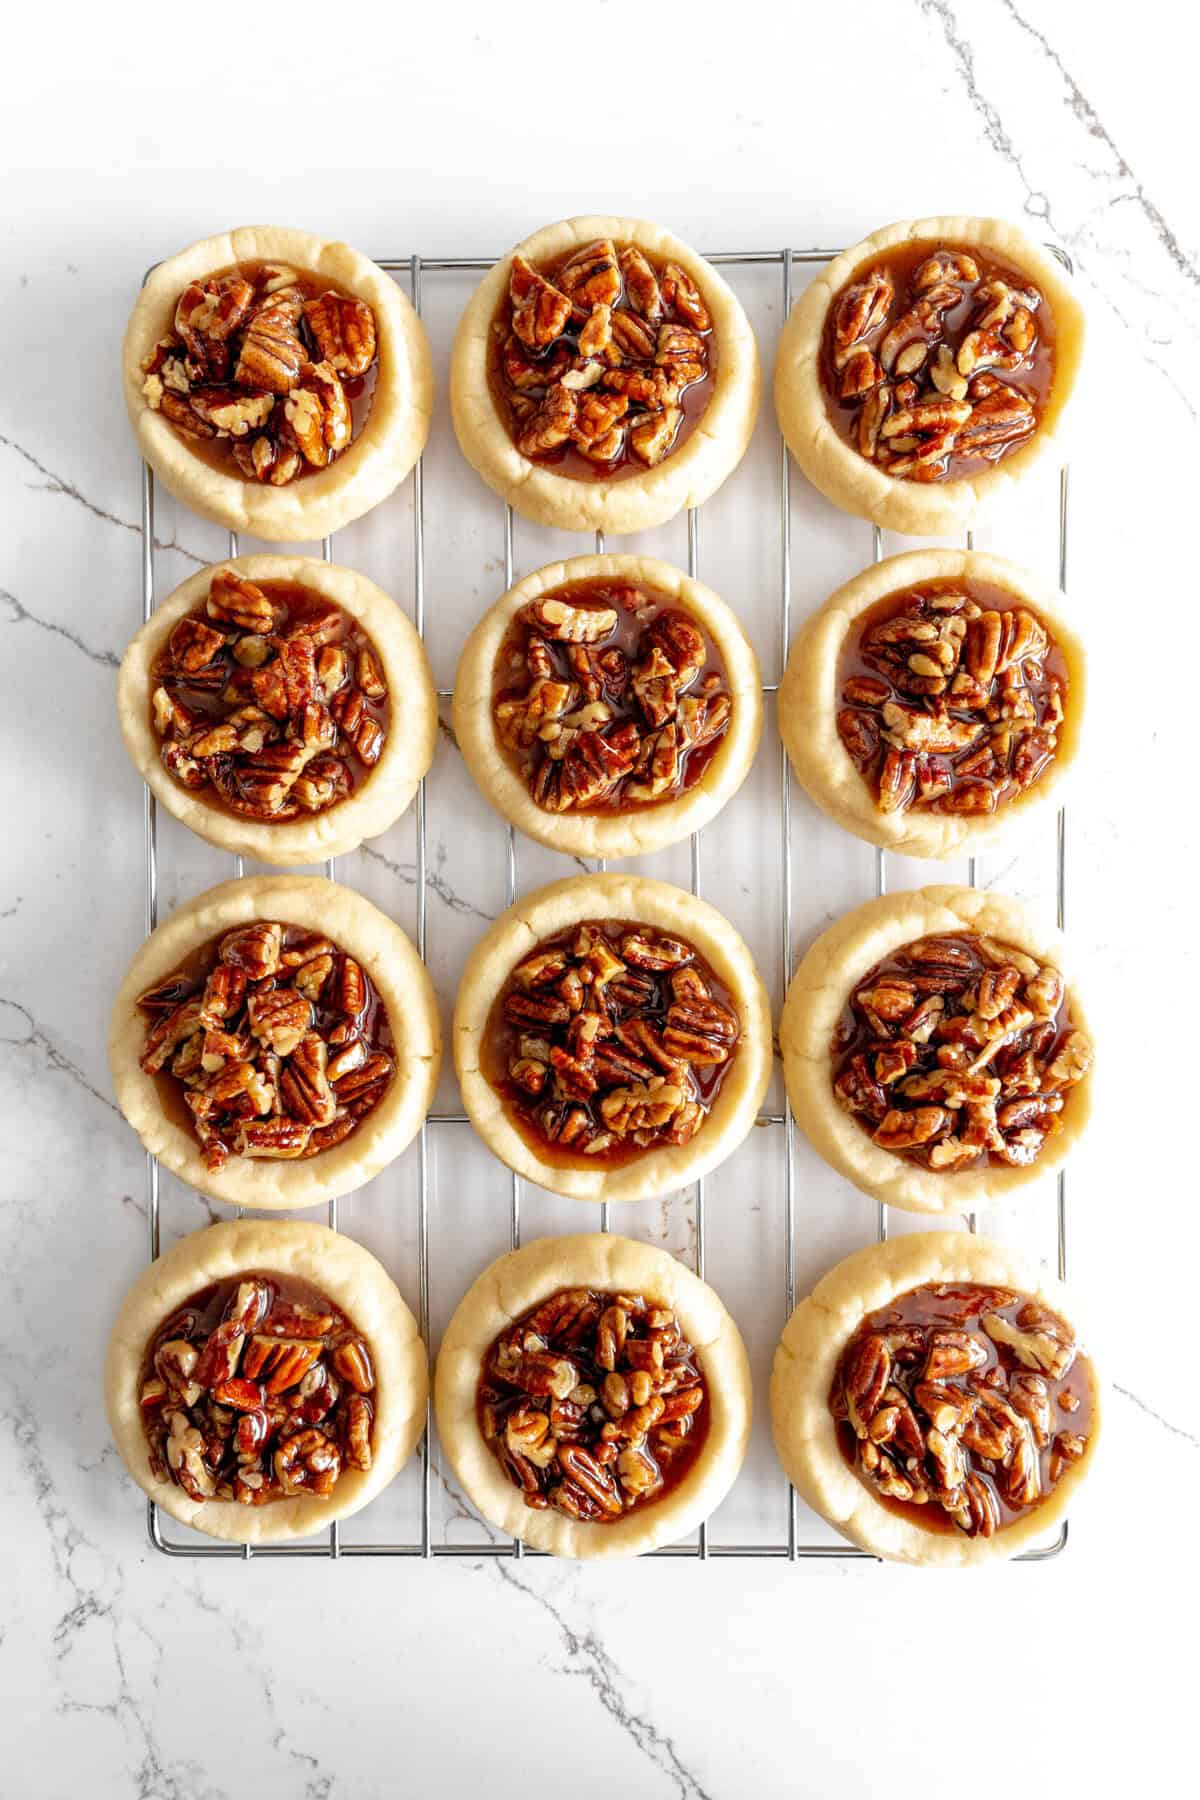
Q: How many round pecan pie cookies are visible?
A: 12